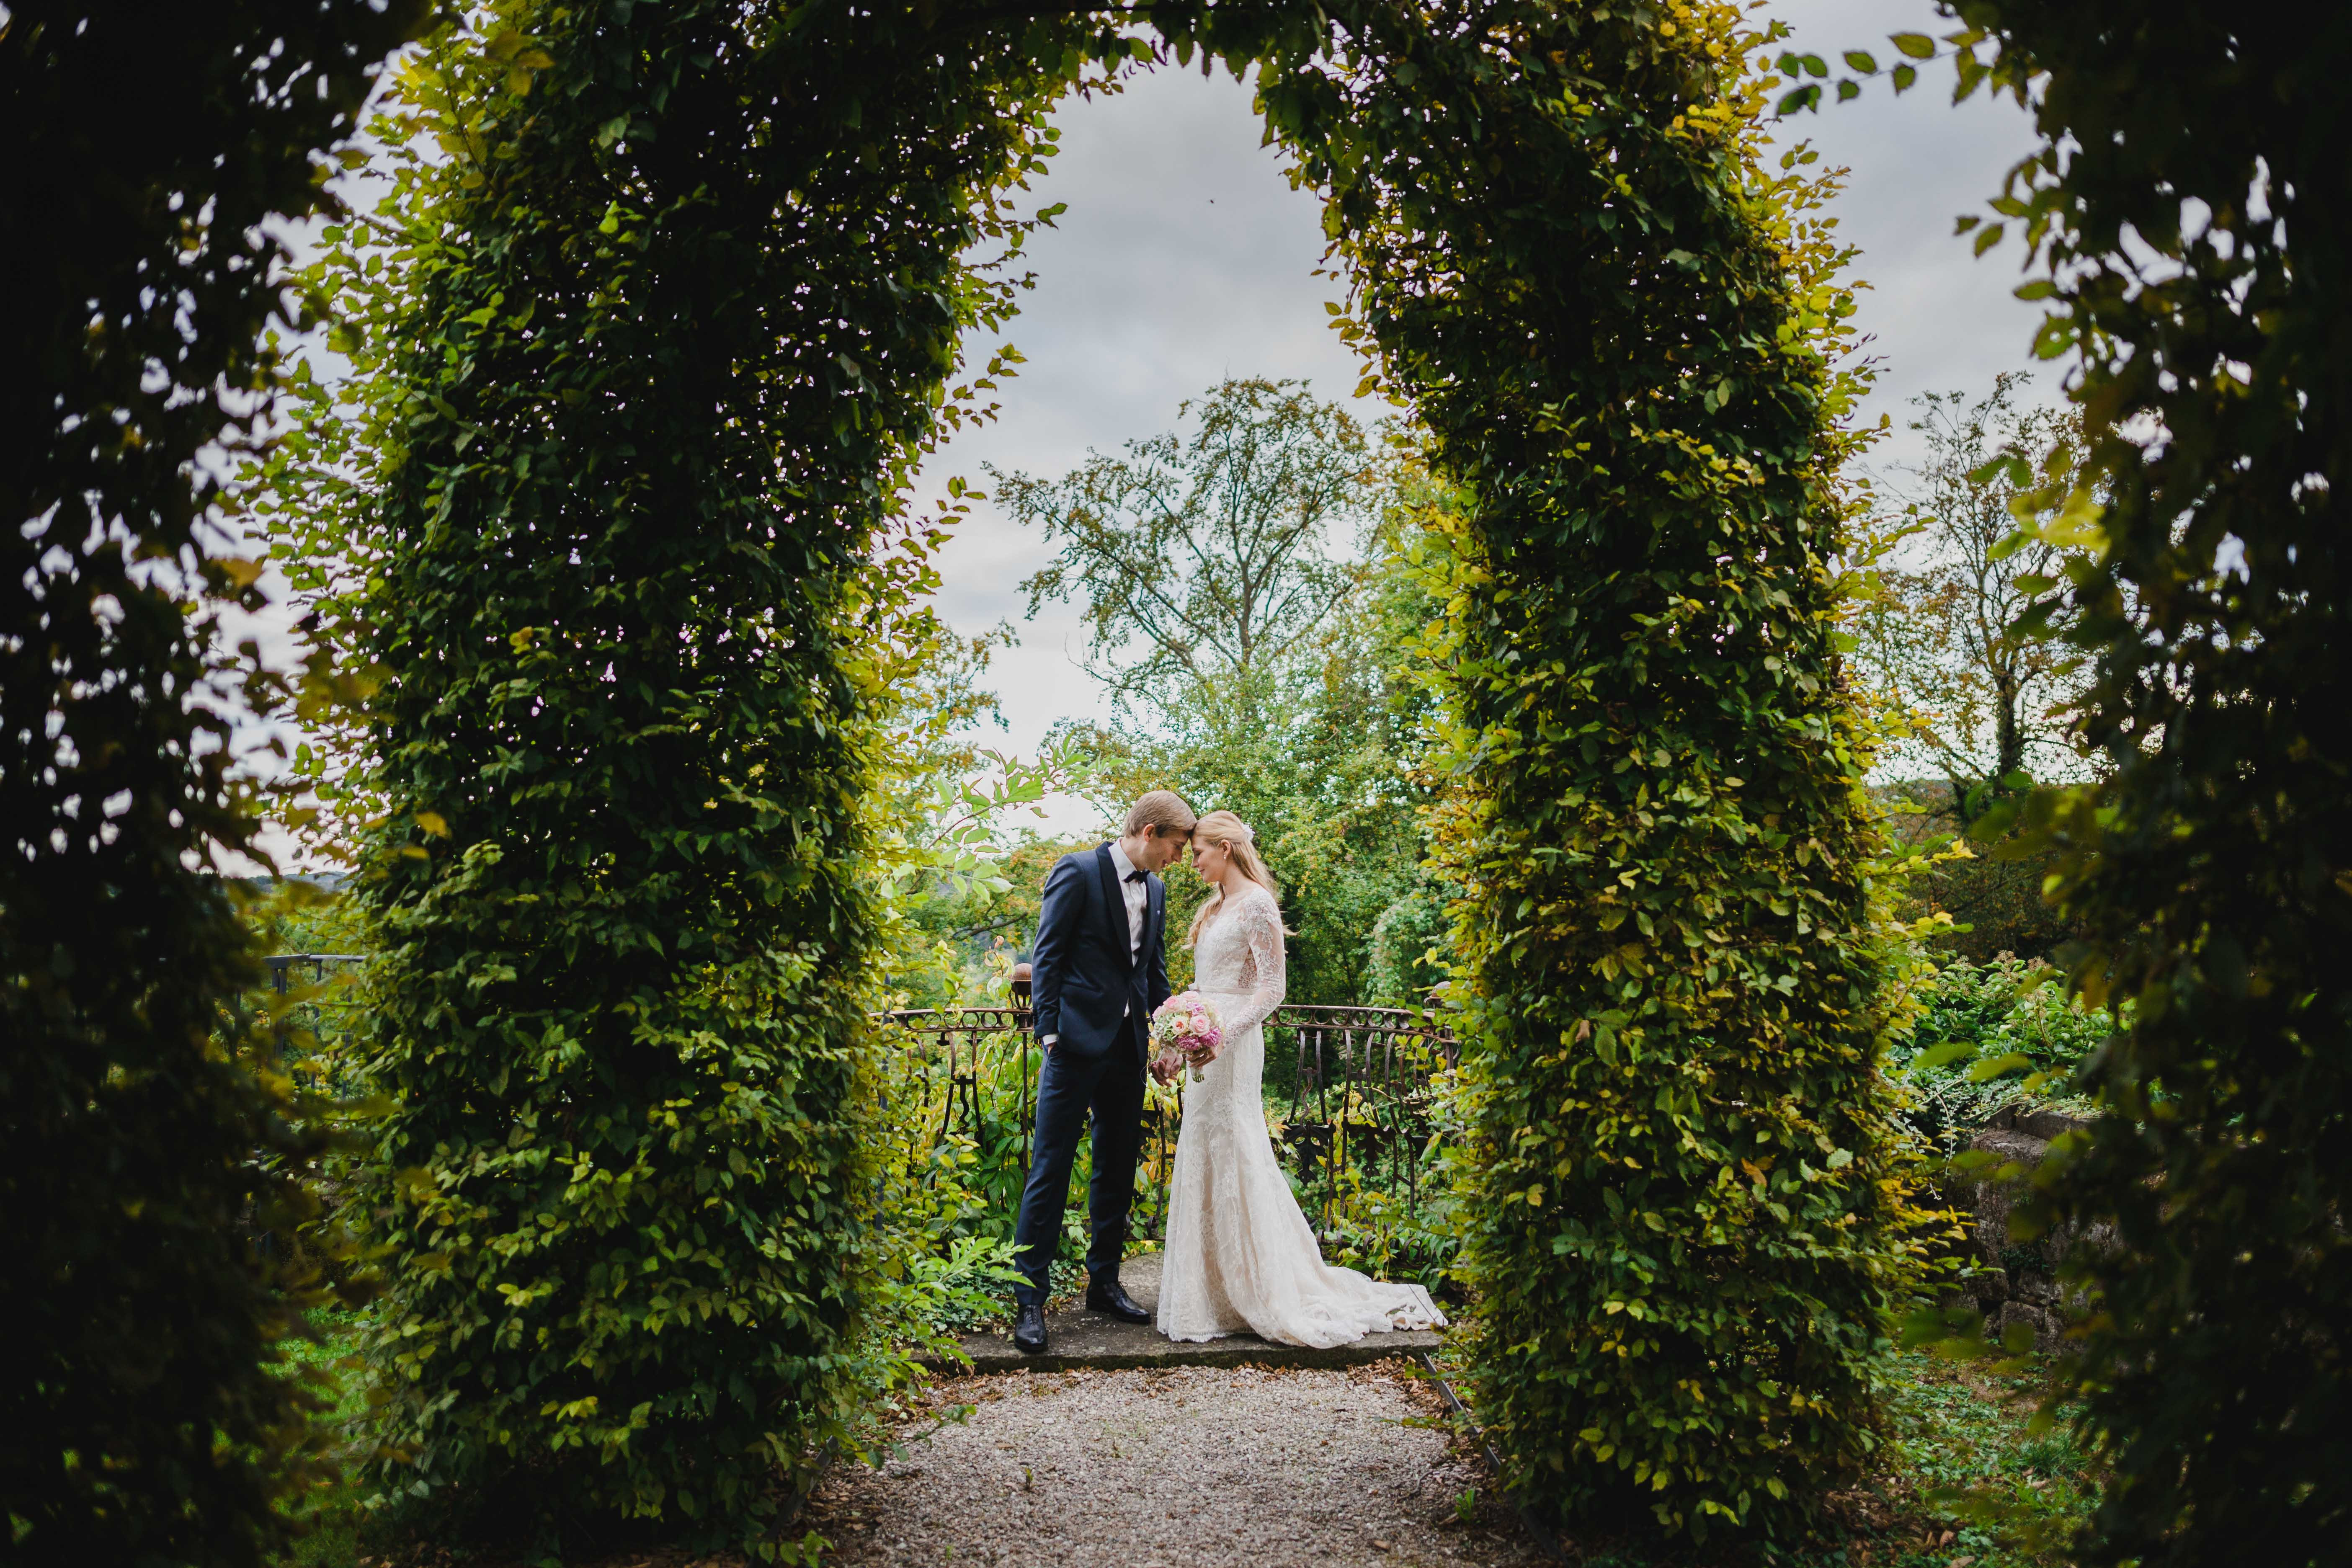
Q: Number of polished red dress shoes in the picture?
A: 0